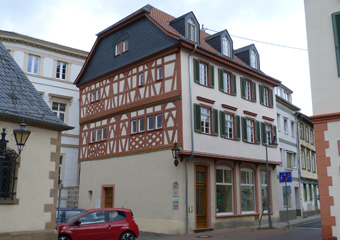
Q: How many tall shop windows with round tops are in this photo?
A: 3